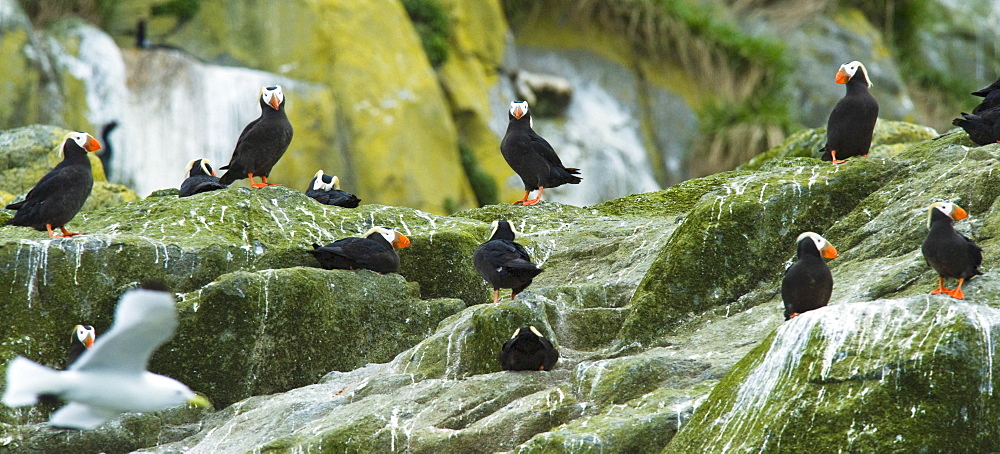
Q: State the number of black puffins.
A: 13